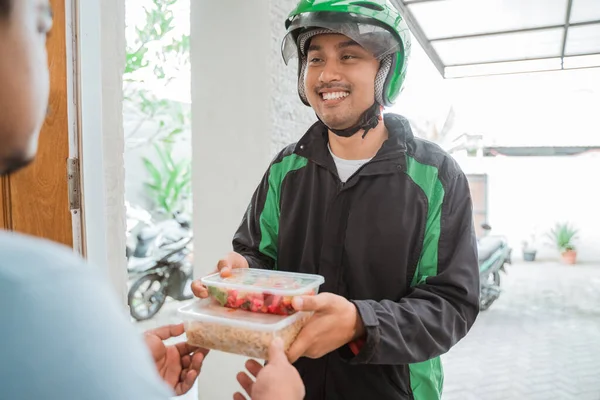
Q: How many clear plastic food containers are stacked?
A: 2